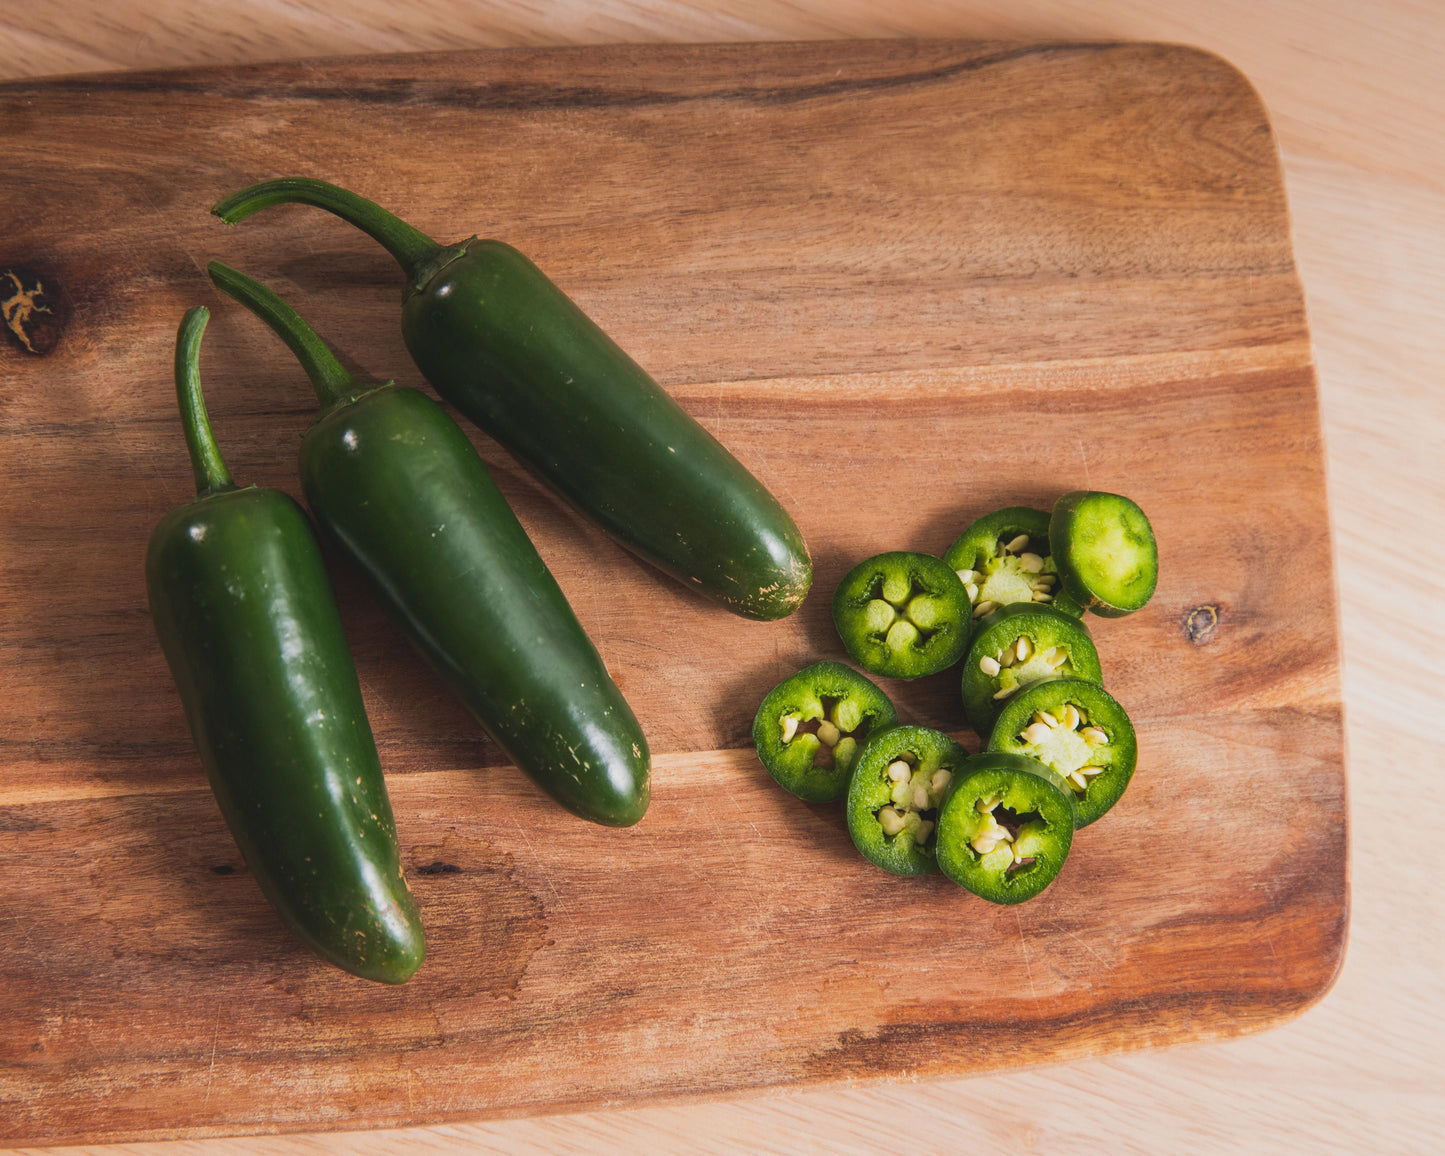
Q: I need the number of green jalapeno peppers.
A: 3